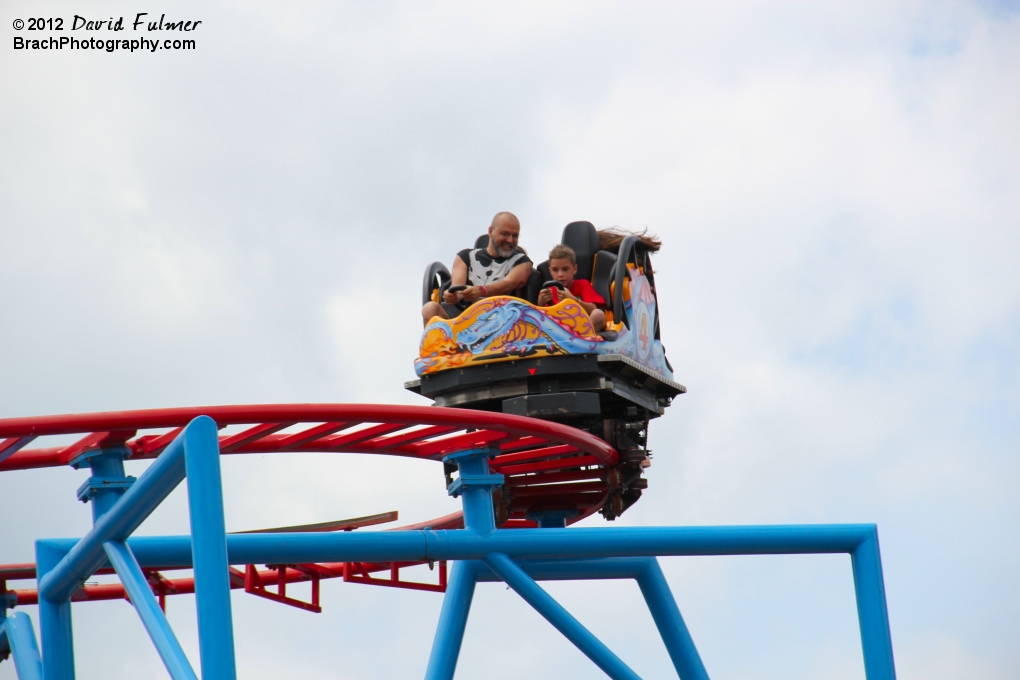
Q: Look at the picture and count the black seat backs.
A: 2